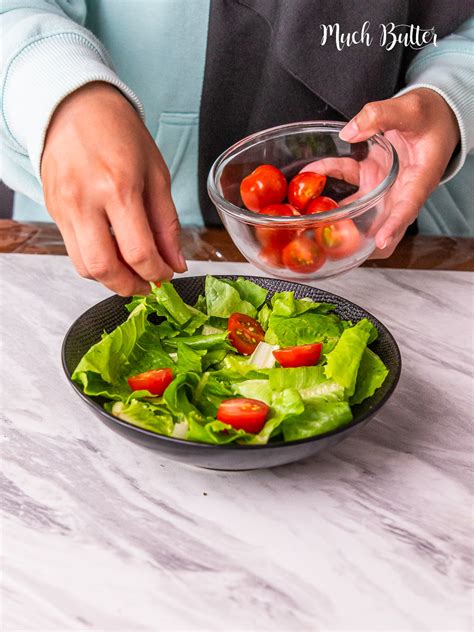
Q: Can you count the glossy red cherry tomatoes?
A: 11